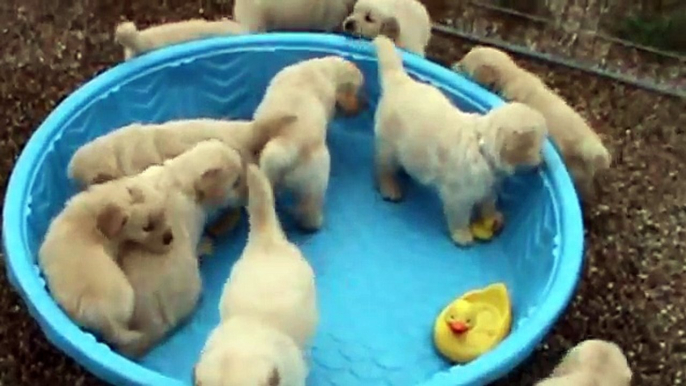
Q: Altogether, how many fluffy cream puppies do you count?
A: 11